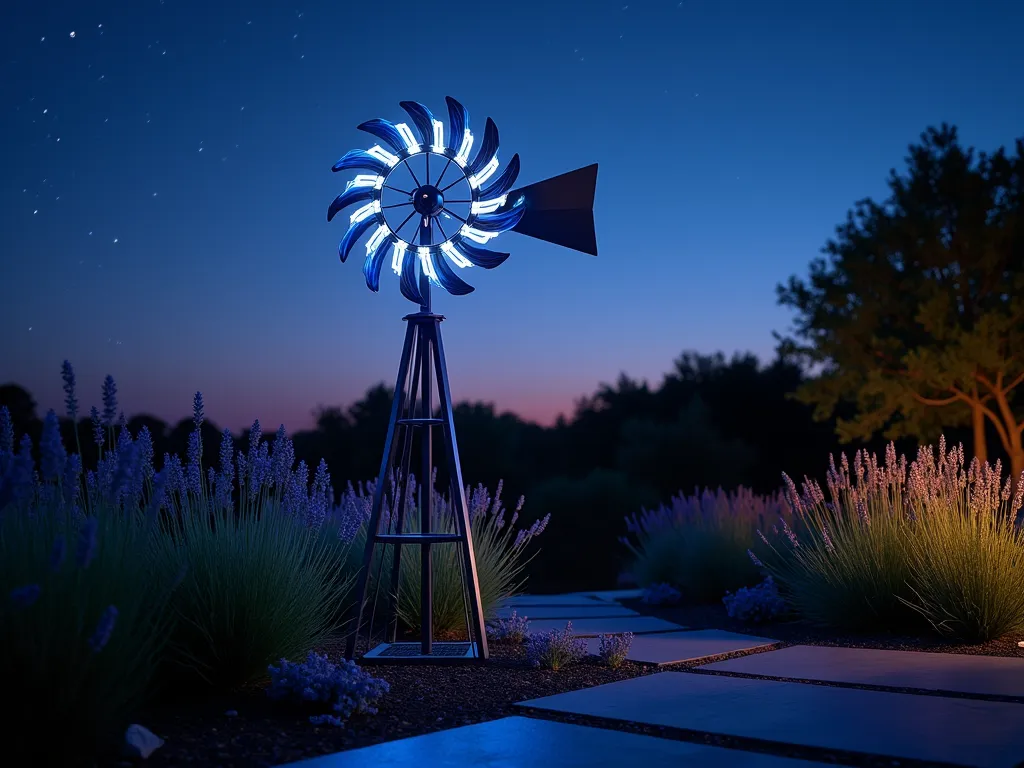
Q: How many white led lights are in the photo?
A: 13